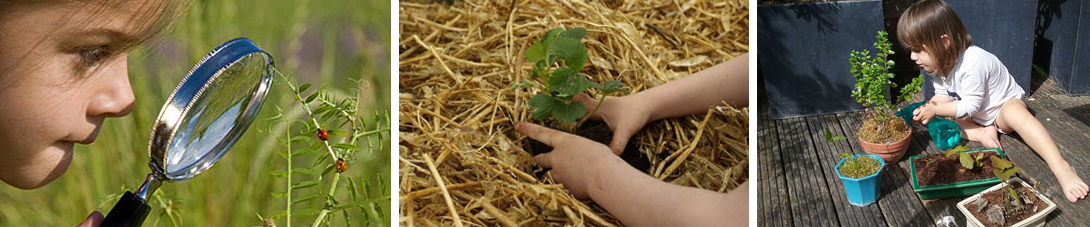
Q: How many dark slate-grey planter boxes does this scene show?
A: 3